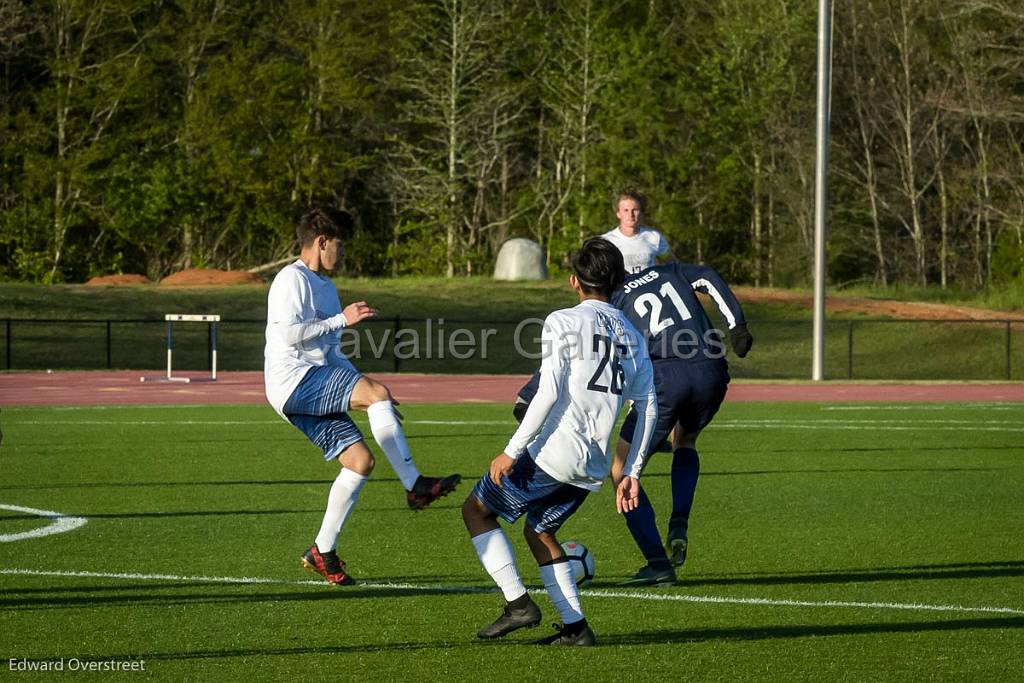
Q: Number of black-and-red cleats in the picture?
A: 2